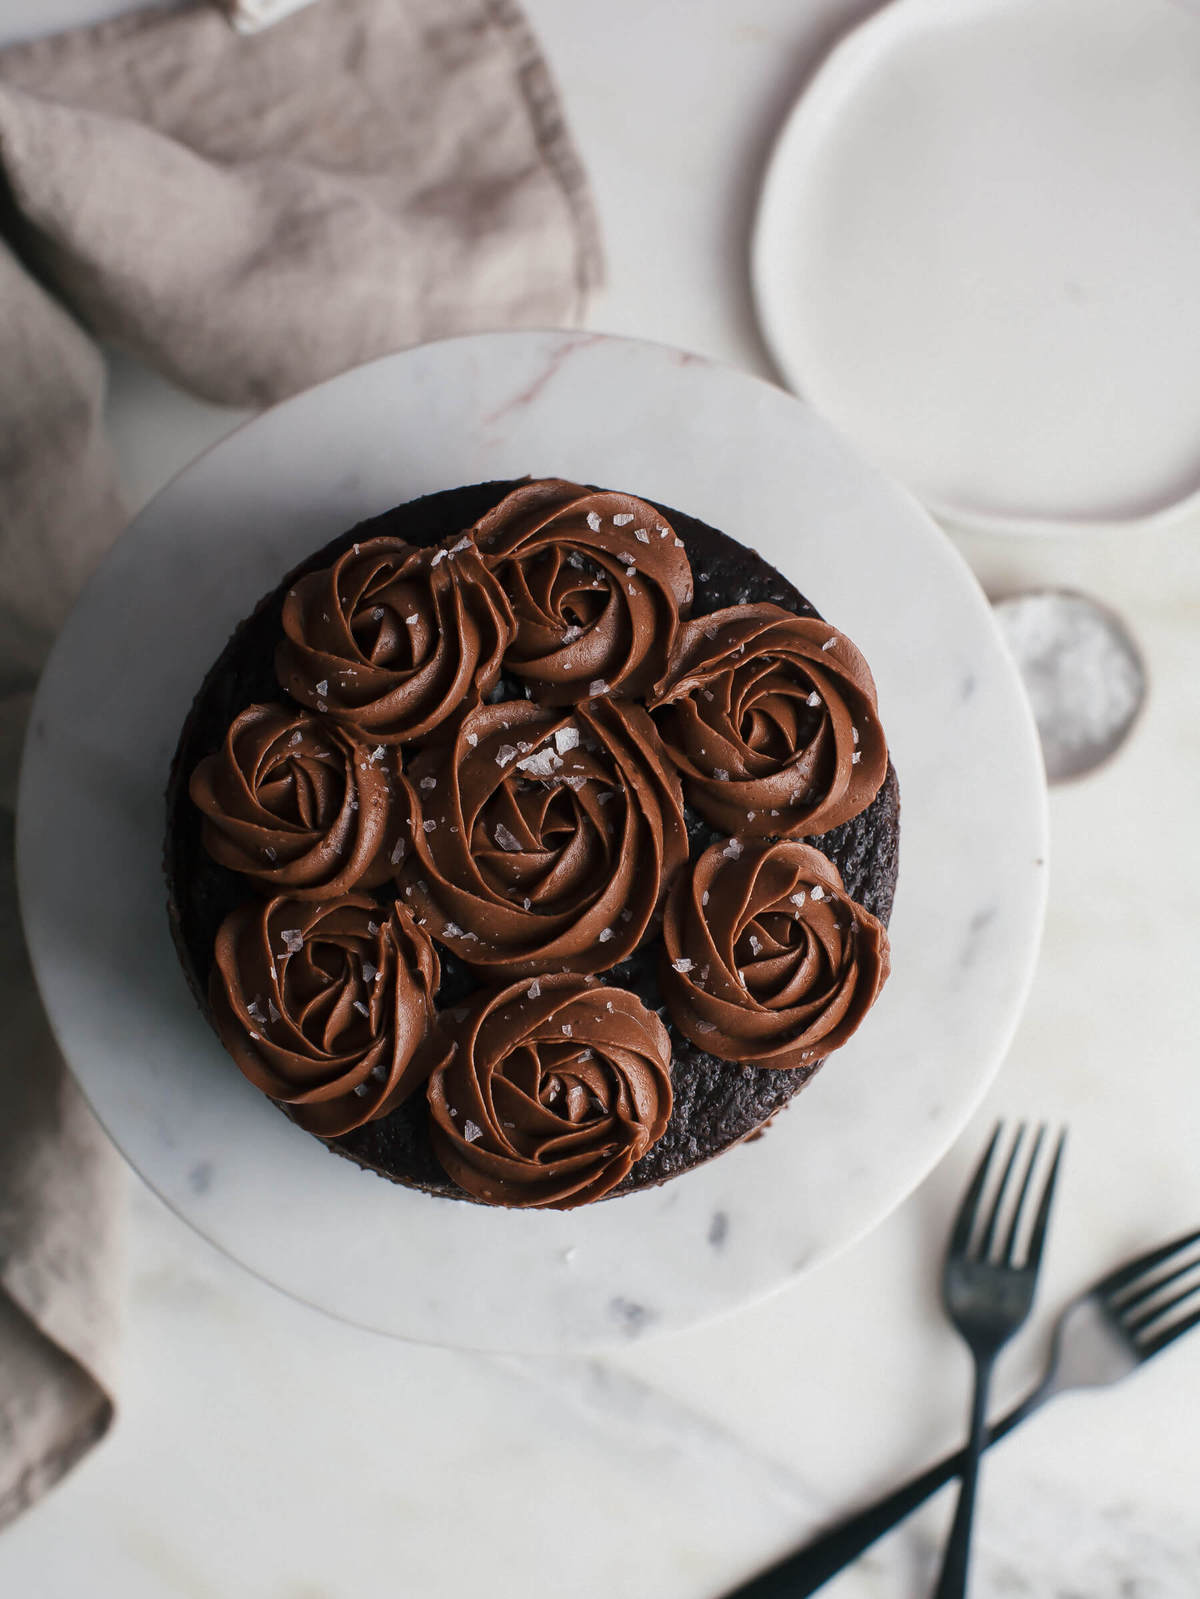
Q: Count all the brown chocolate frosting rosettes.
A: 8